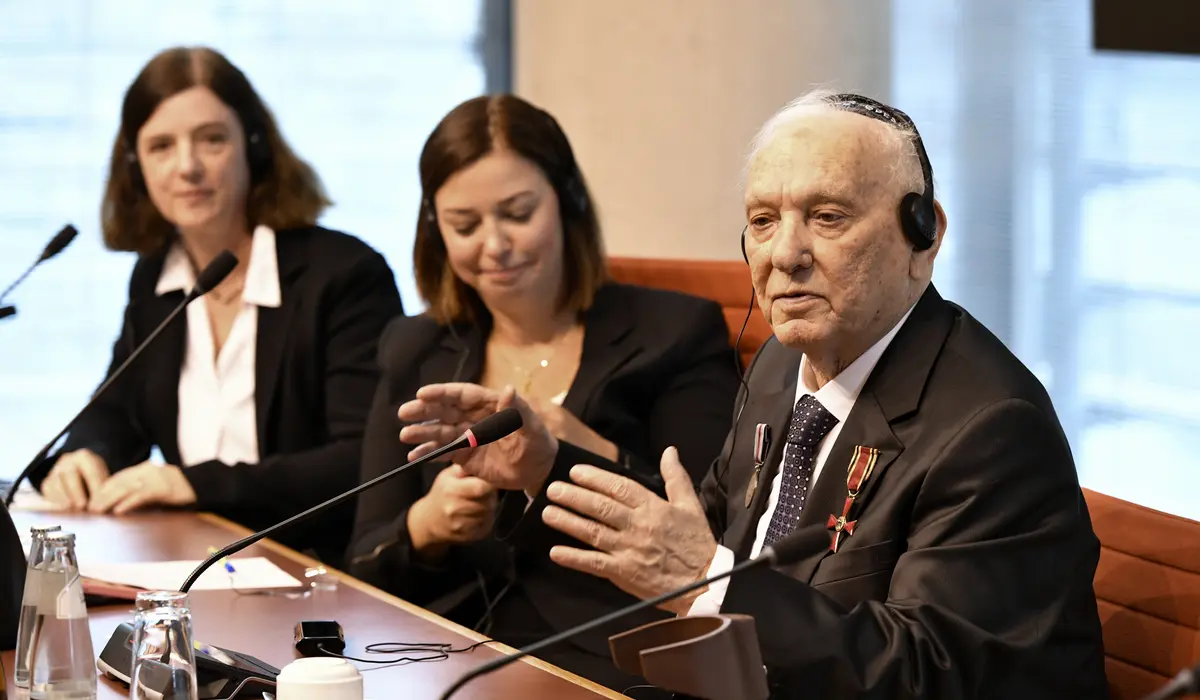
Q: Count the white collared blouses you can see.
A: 1